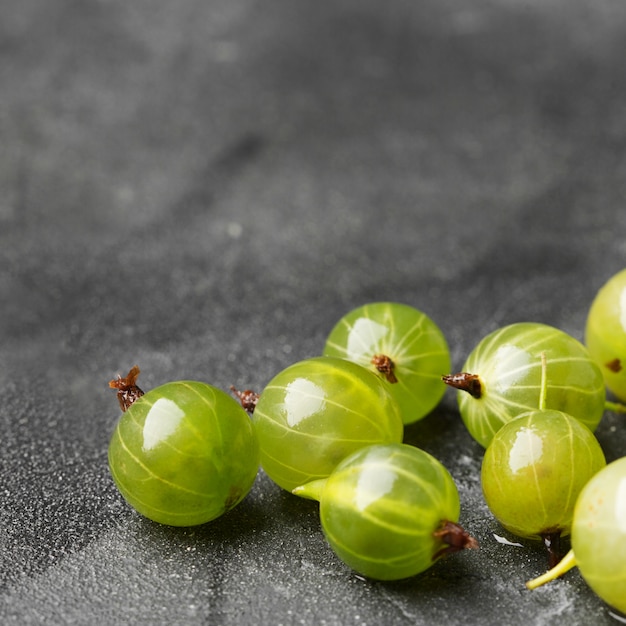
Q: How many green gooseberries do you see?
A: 8